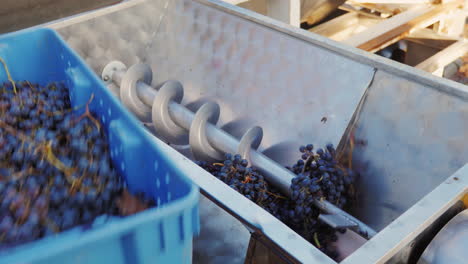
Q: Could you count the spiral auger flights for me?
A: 4